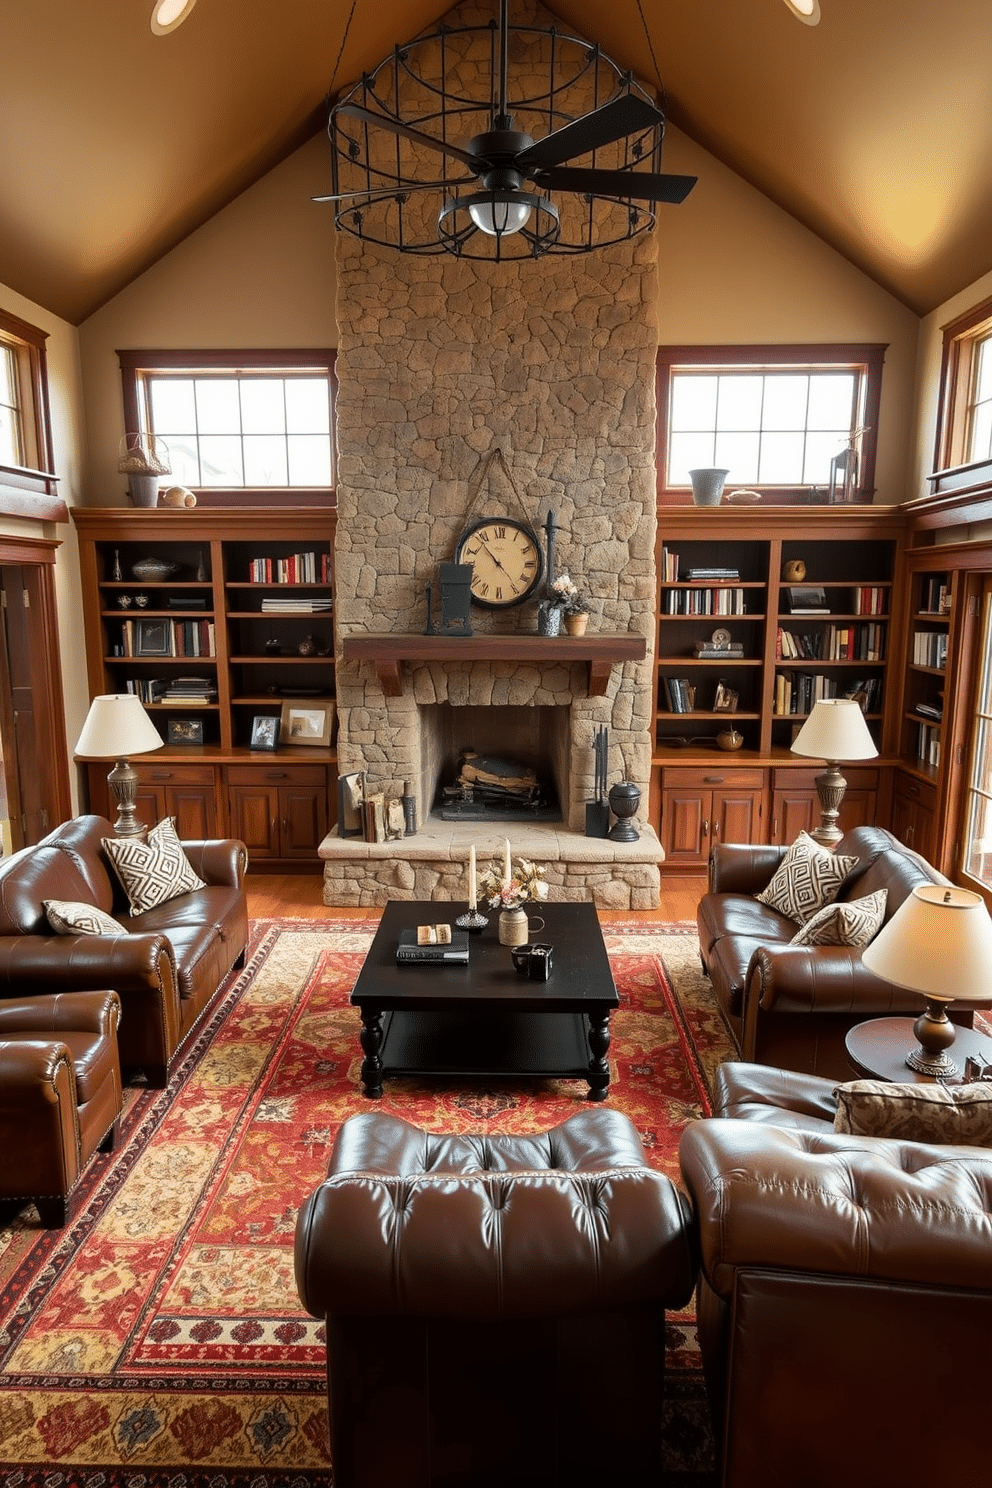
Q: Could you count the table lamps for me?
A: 3